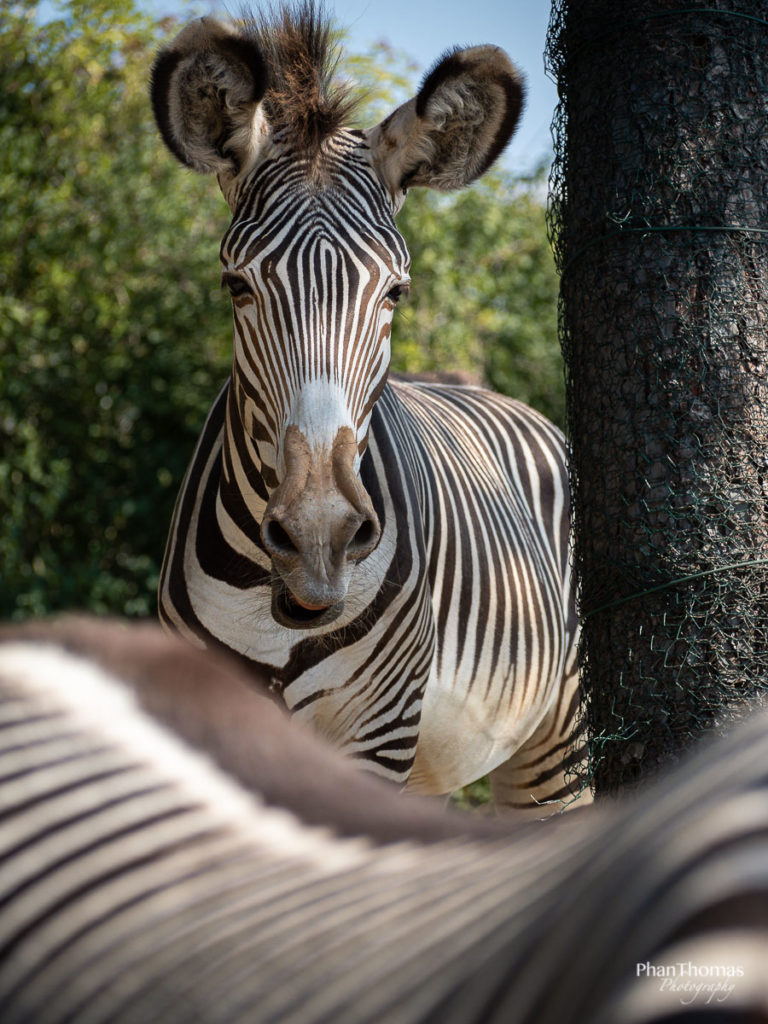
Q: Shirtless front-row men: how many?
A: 0